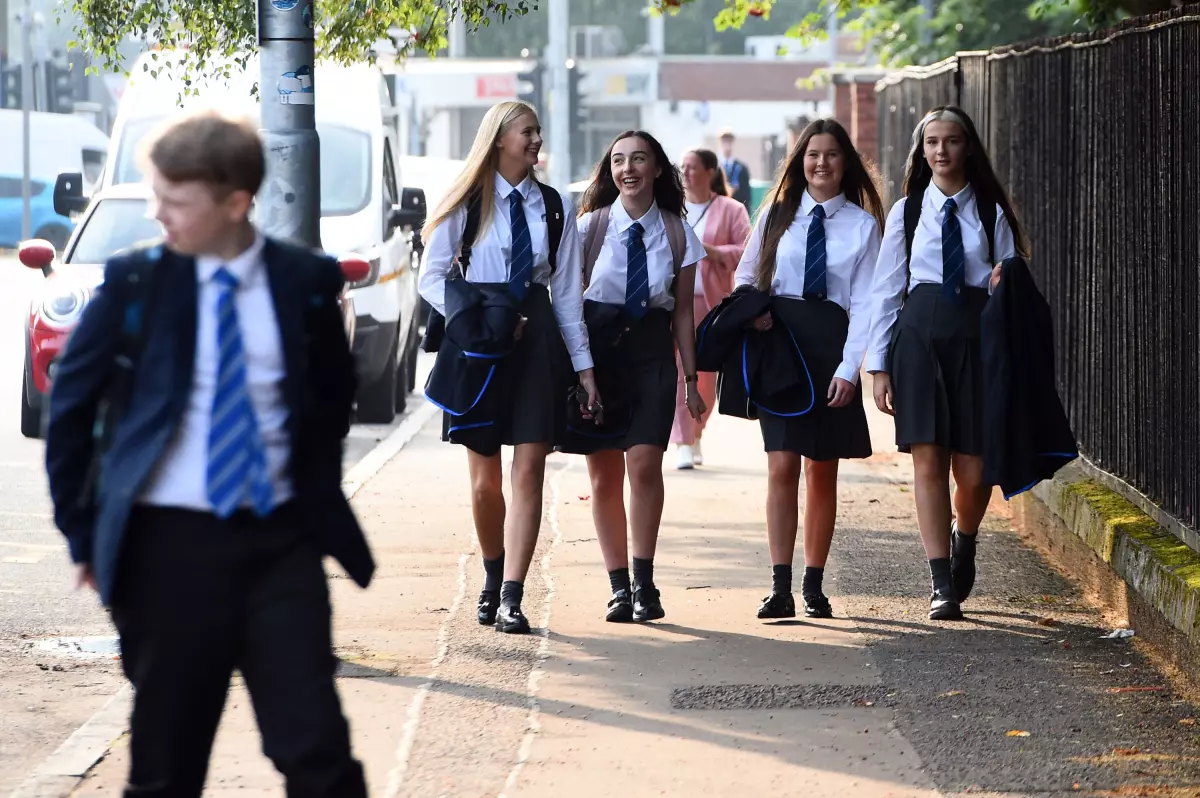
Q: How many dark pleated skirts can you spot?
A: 4